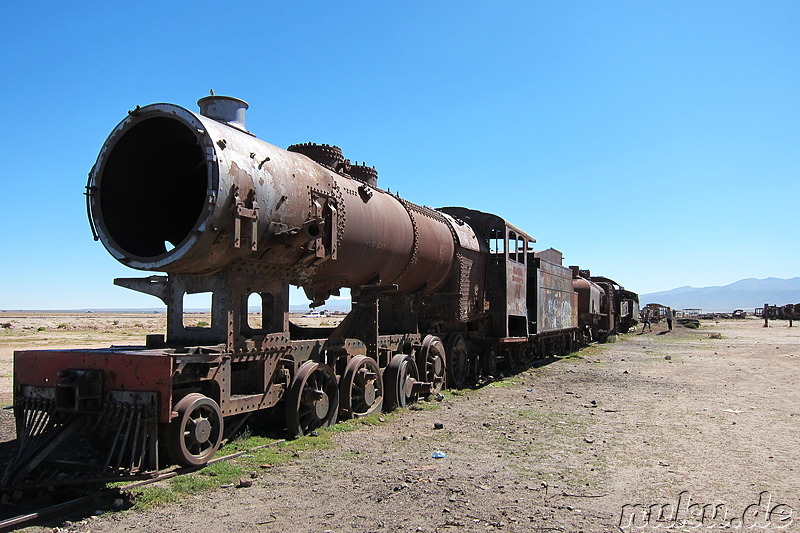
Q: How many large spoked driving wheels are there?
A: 5